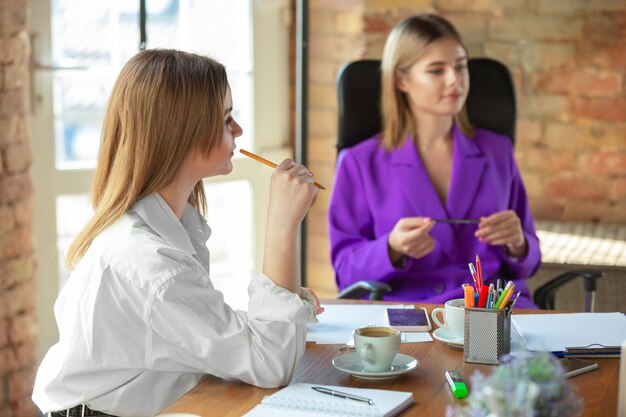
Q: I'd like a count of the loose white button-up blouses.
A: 1